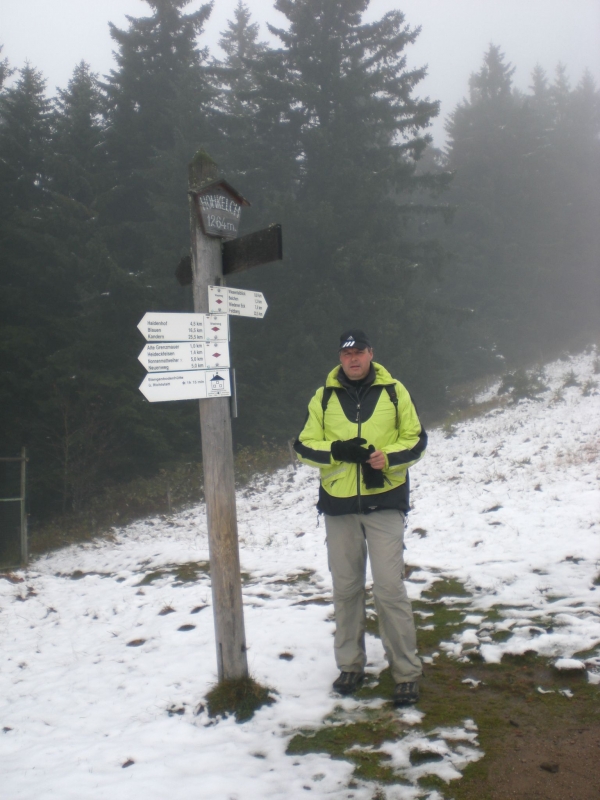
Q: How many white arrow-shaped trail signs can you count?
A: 4